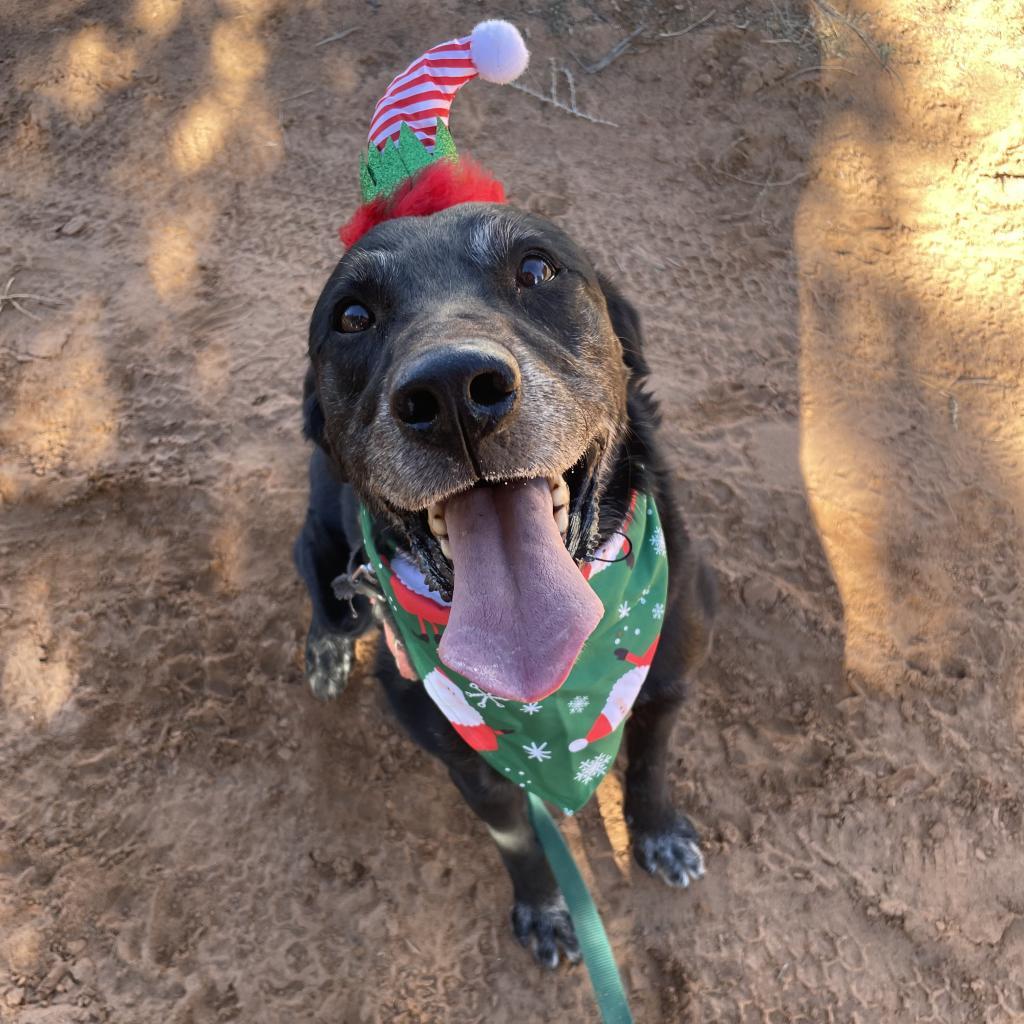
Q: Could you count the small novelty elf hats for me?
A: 1